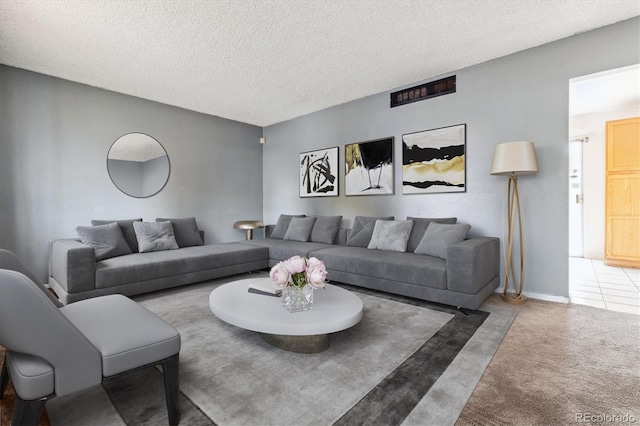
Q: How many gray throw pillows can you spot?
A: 11